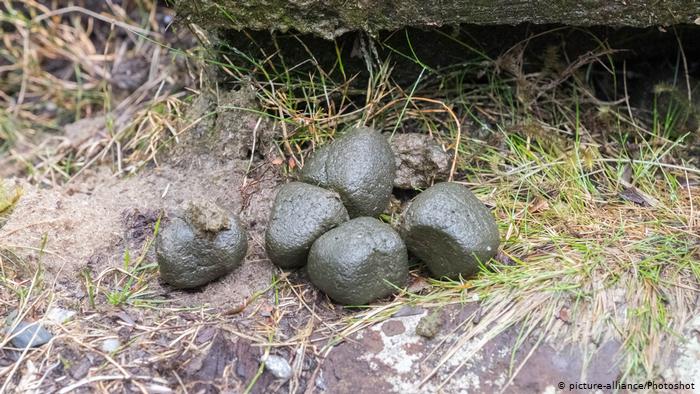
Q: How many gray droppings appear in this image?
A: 5